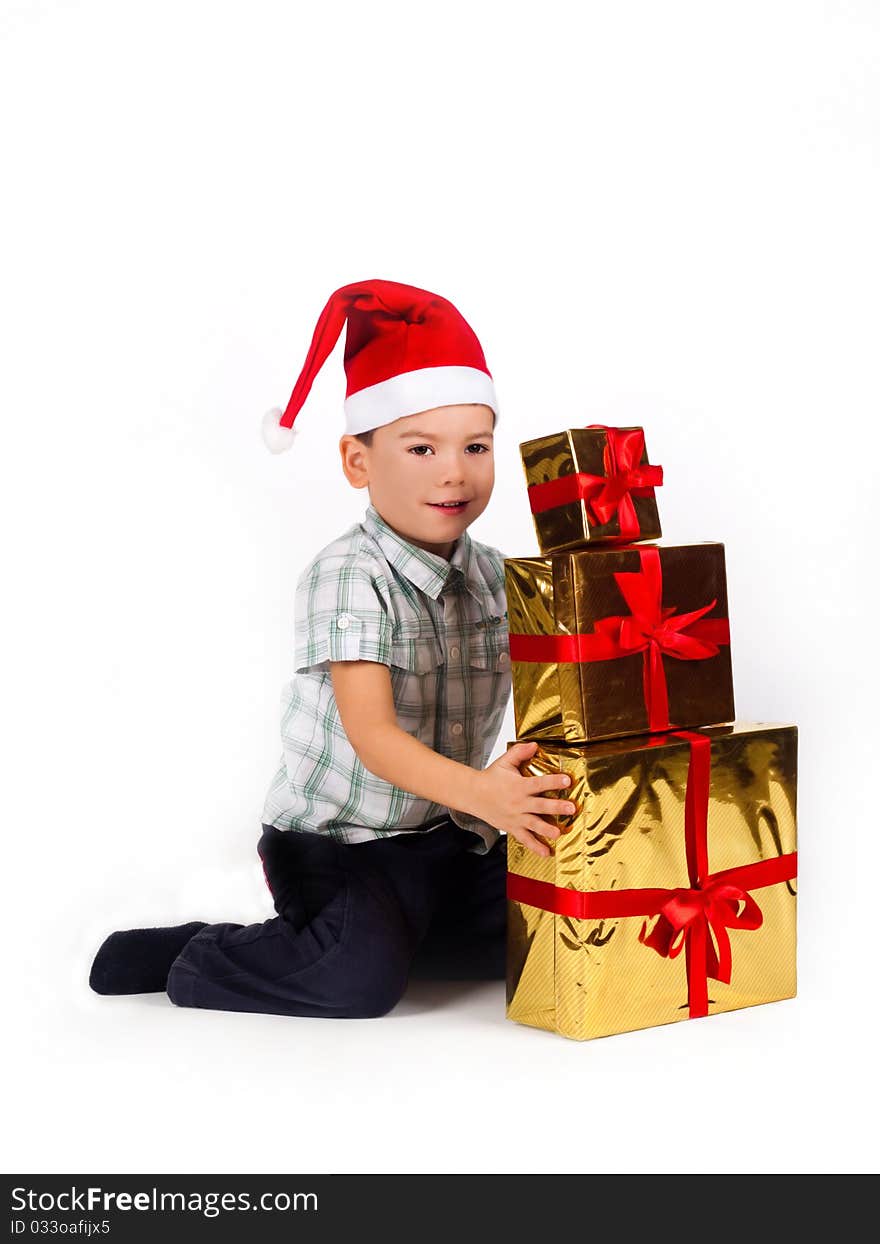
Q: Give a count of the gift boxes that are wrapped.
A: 3